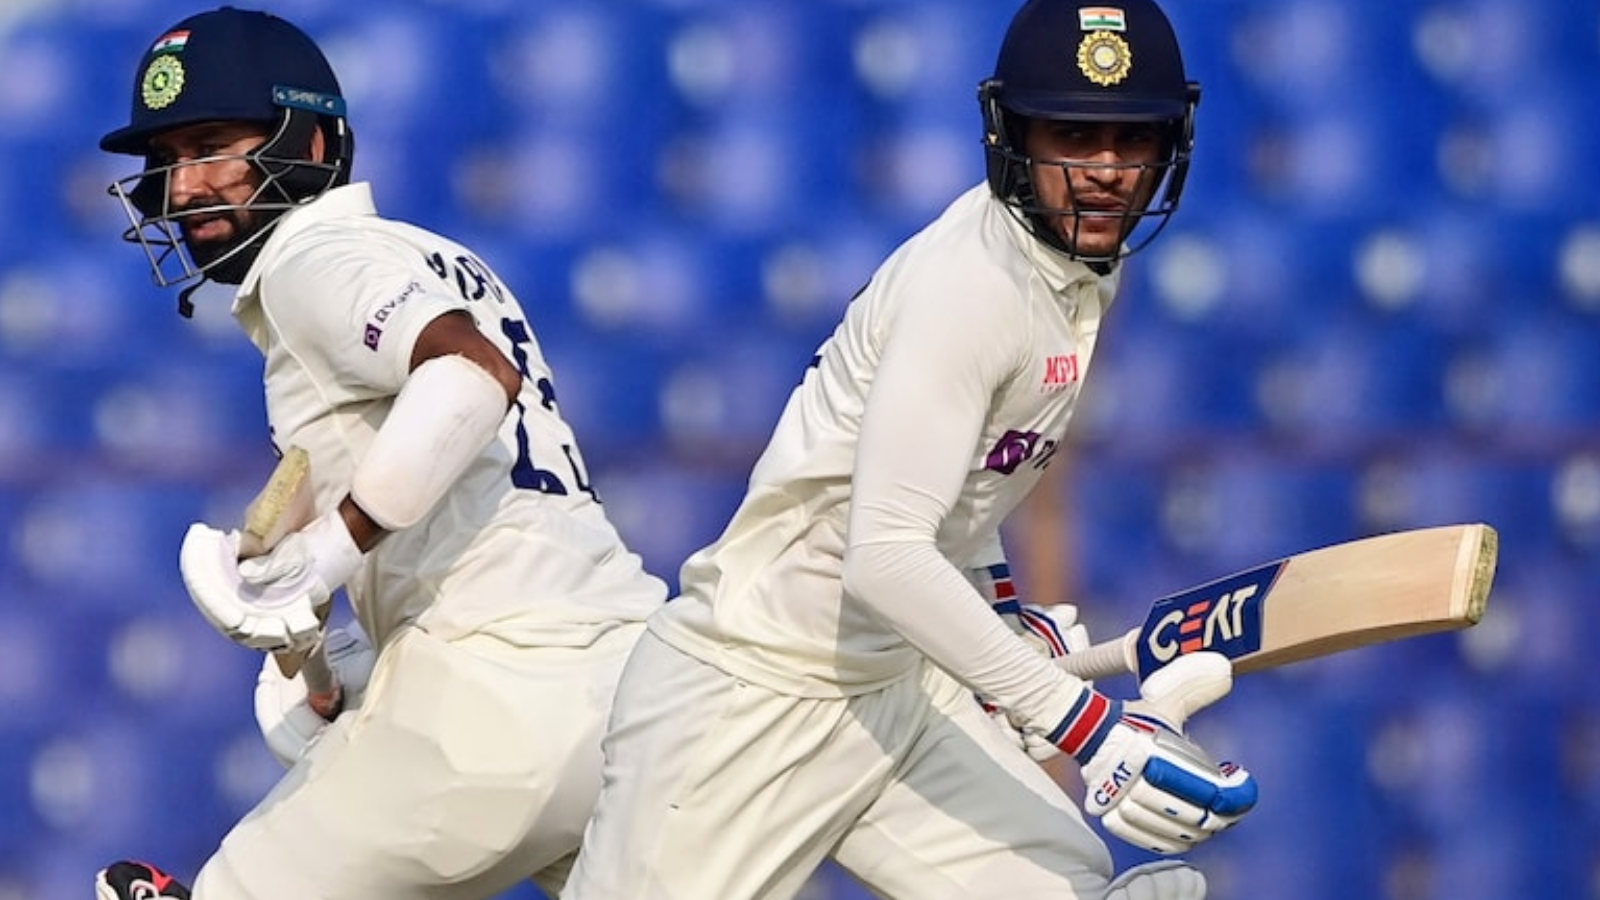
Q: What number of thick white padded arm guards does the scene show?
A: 1